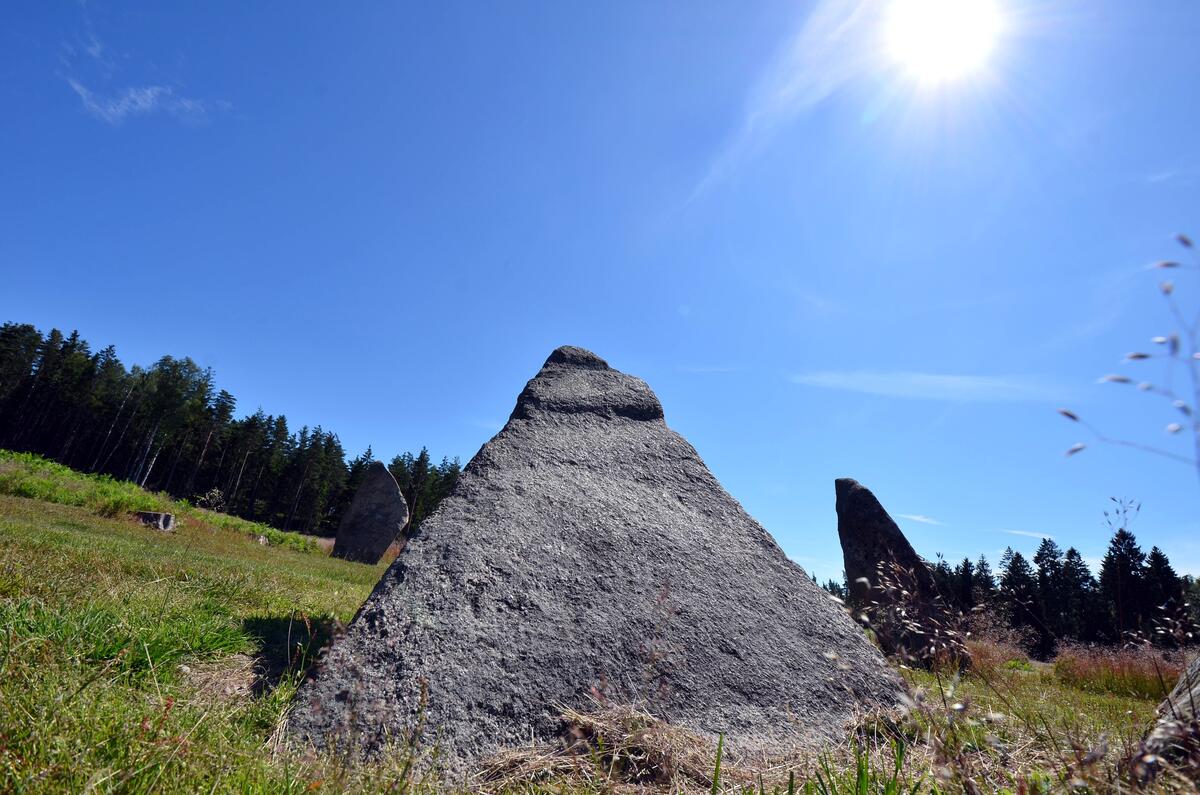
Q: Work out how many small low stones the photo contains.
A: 2